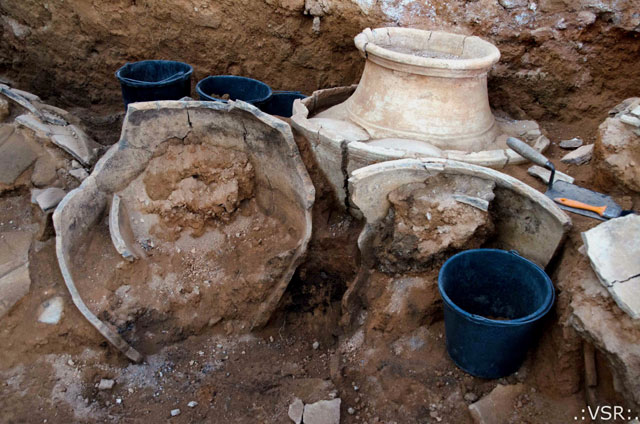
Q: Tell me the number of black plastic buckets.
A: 4